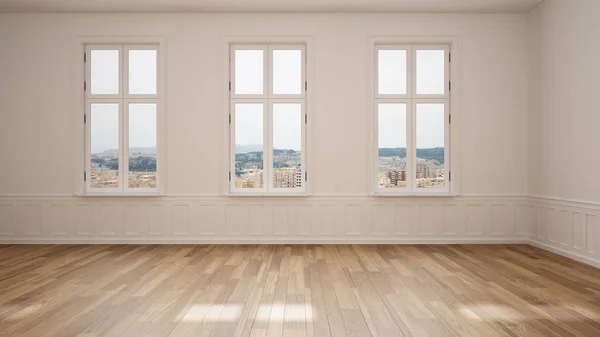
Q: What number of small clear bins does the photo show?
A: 0